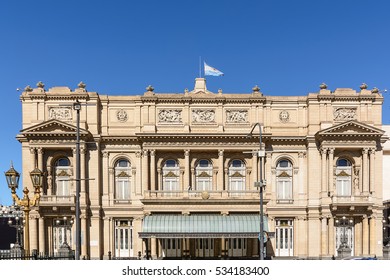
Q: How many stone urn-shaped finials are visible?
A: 8